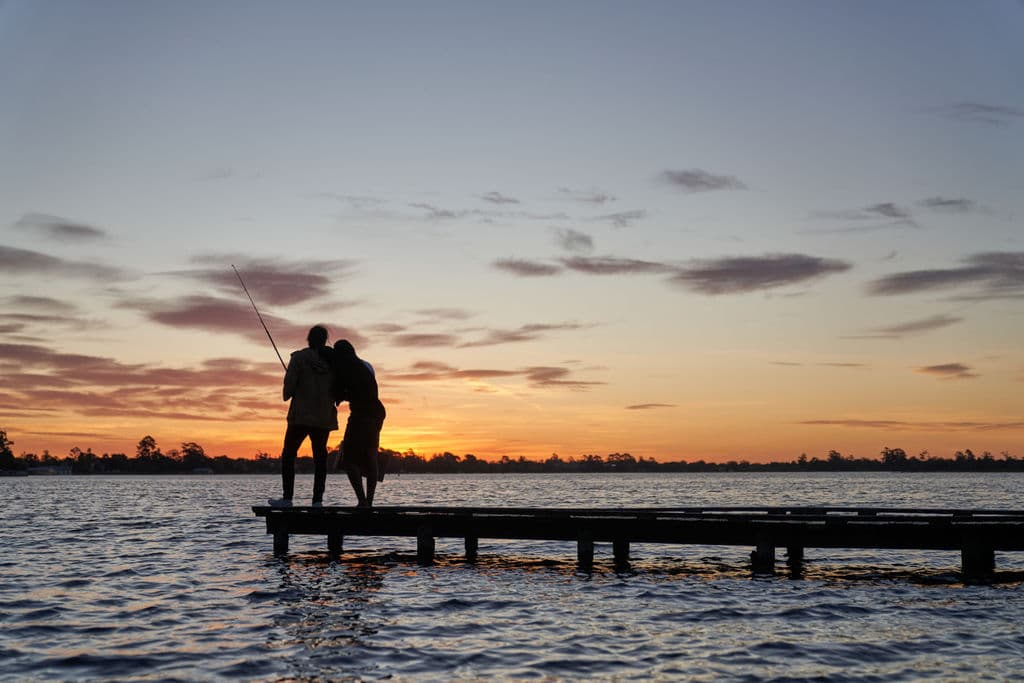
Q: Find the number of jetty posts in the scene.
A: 9